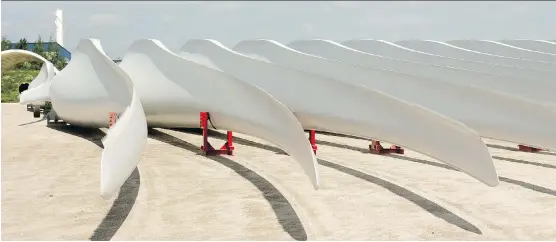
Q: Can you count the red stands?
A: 5